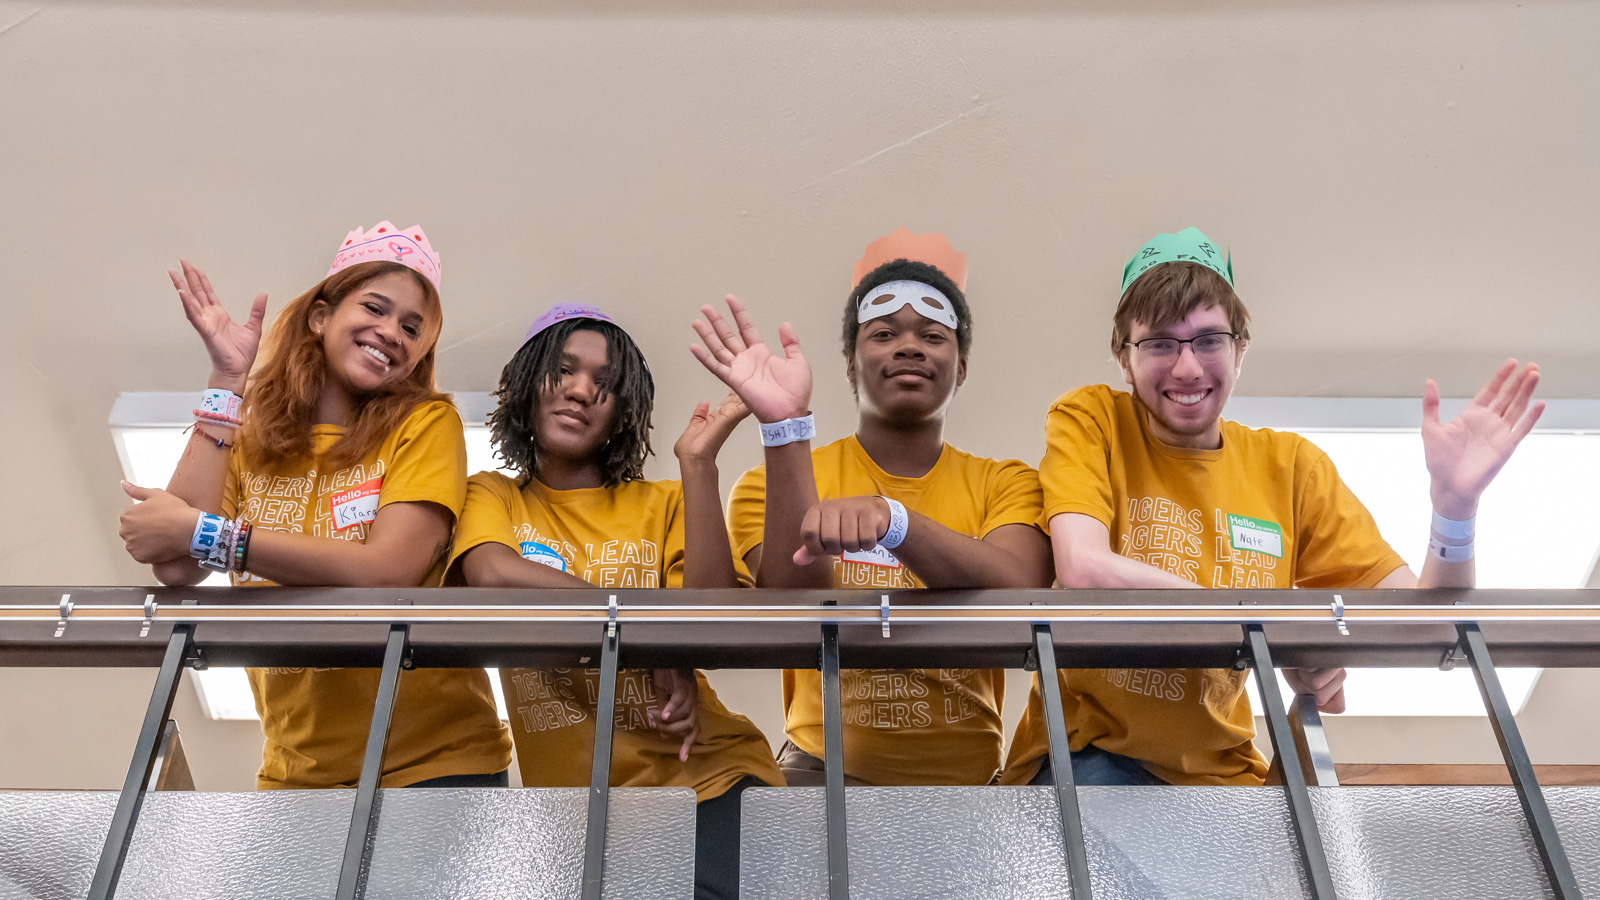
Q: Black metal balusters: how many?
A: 7